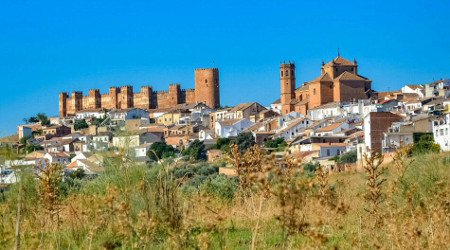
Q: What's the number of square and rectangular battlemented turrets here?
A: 7